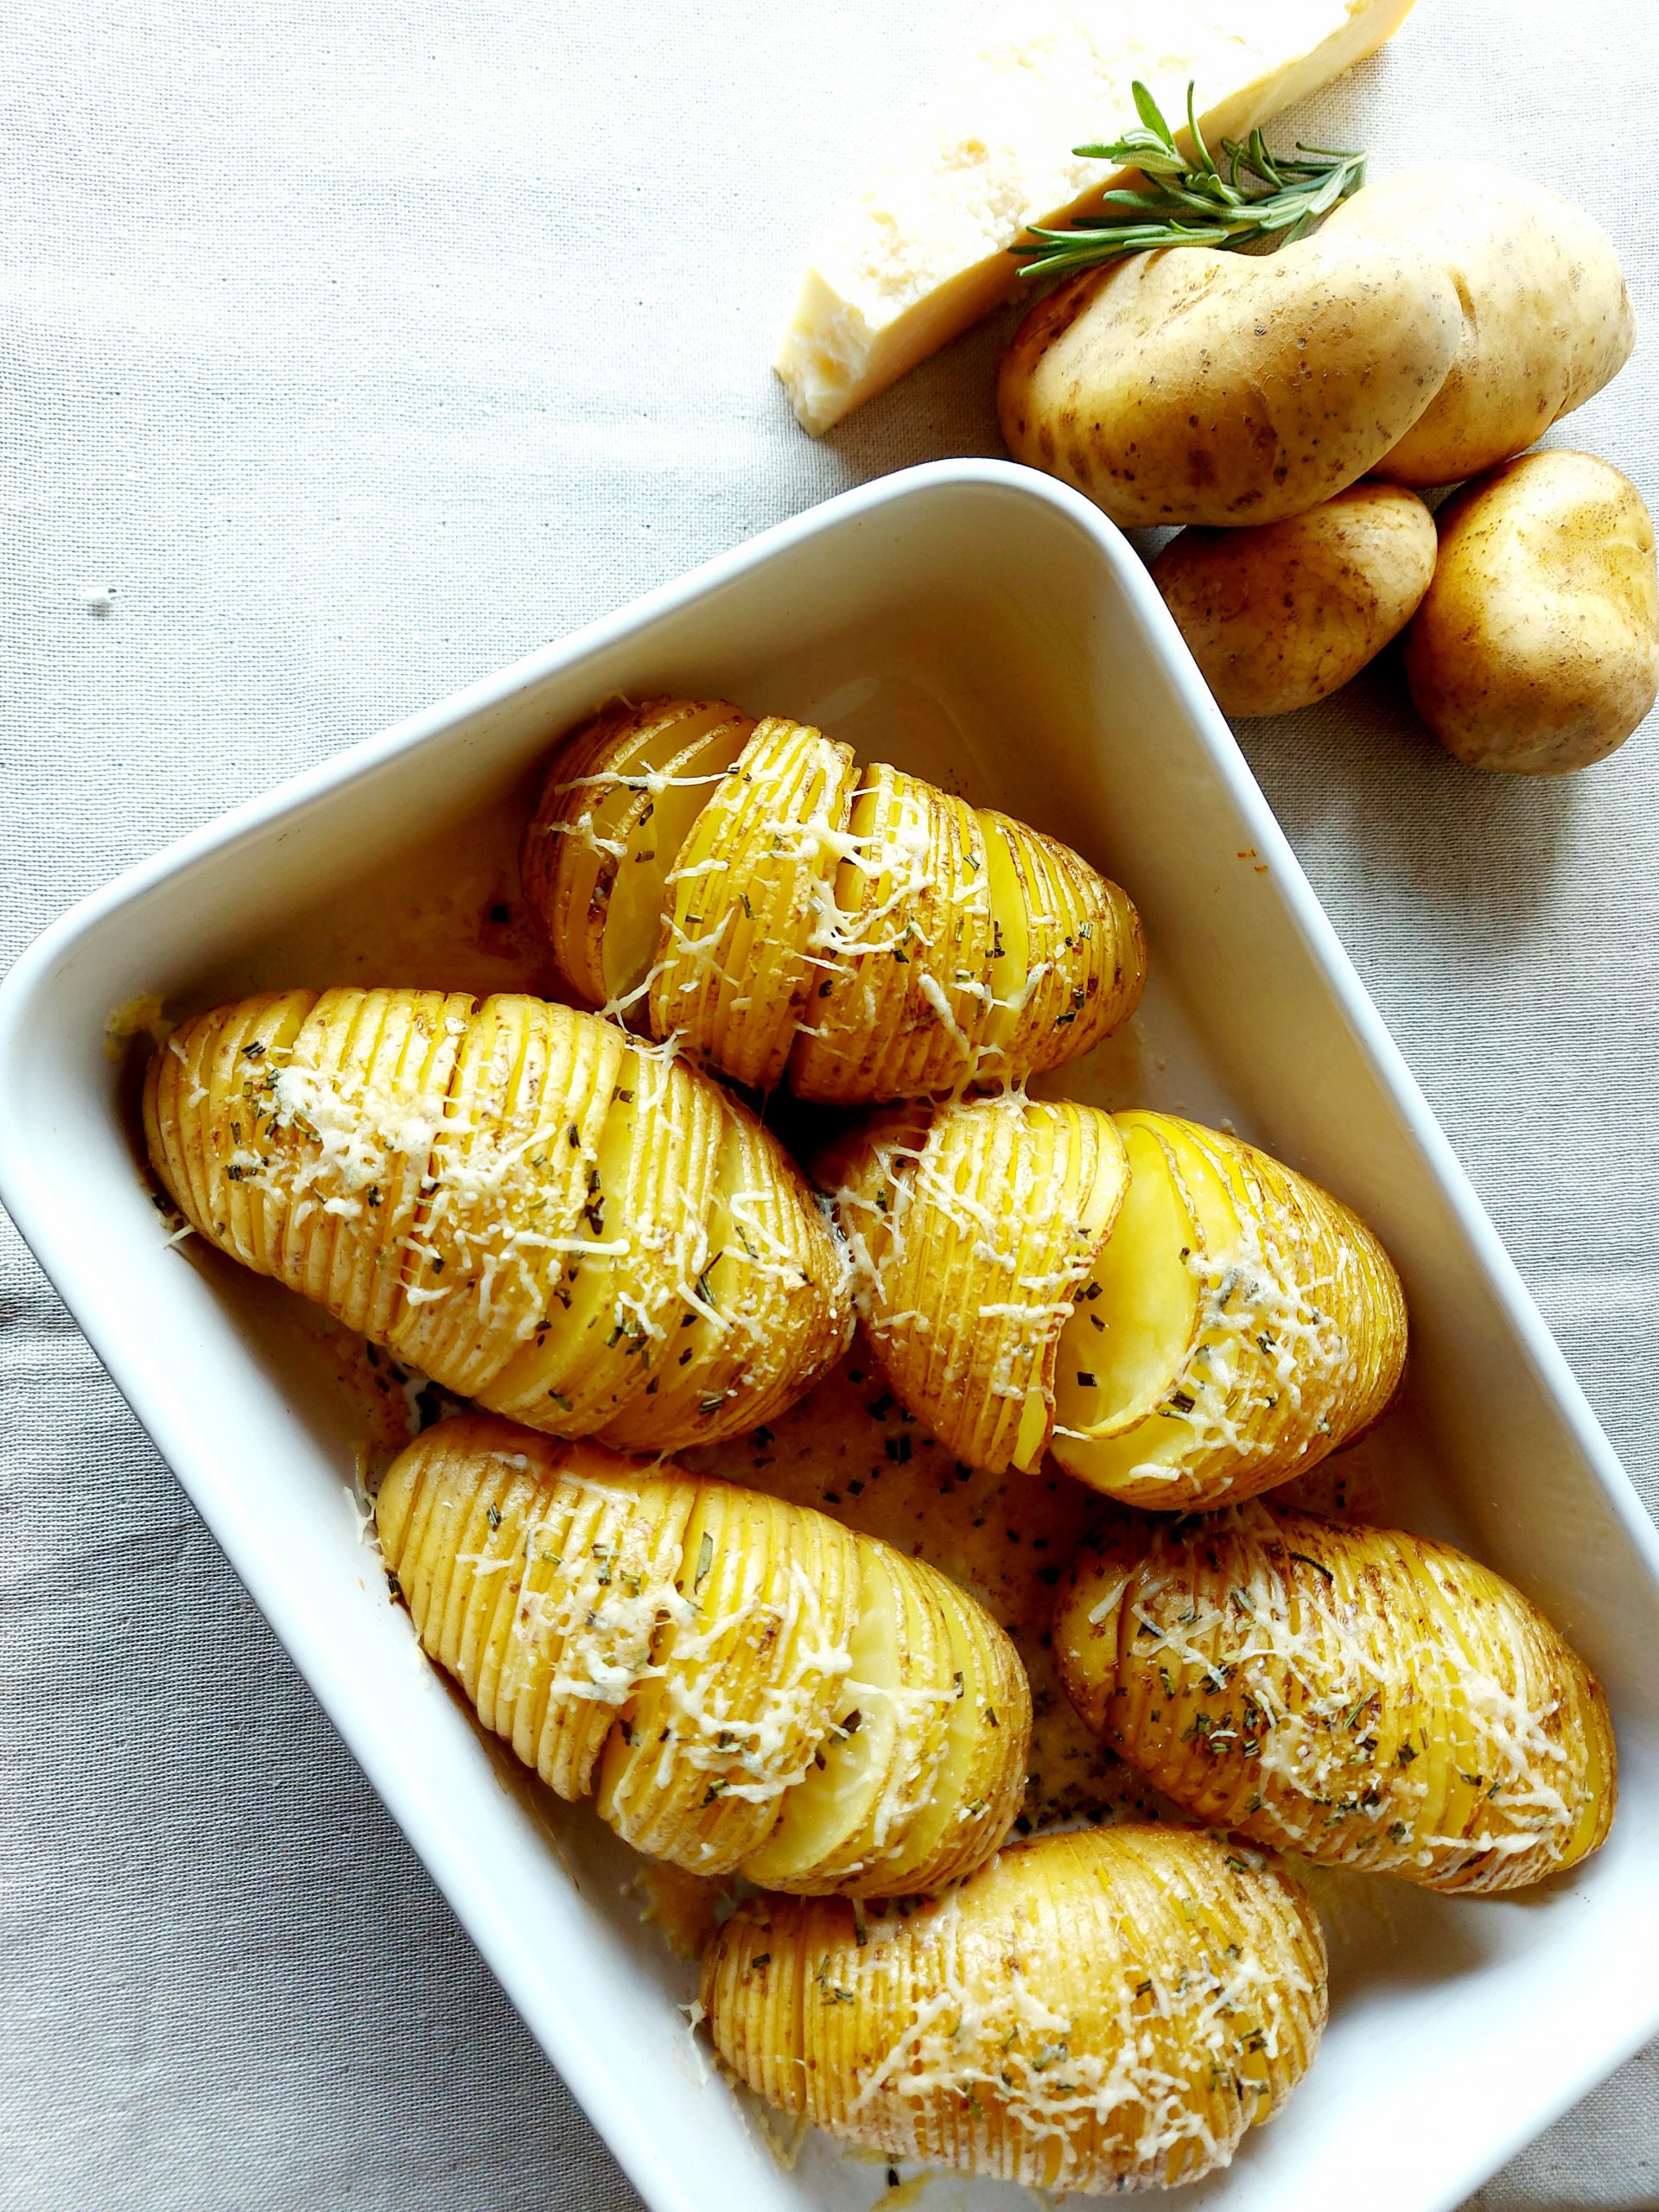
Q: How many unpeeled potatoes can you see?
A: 4